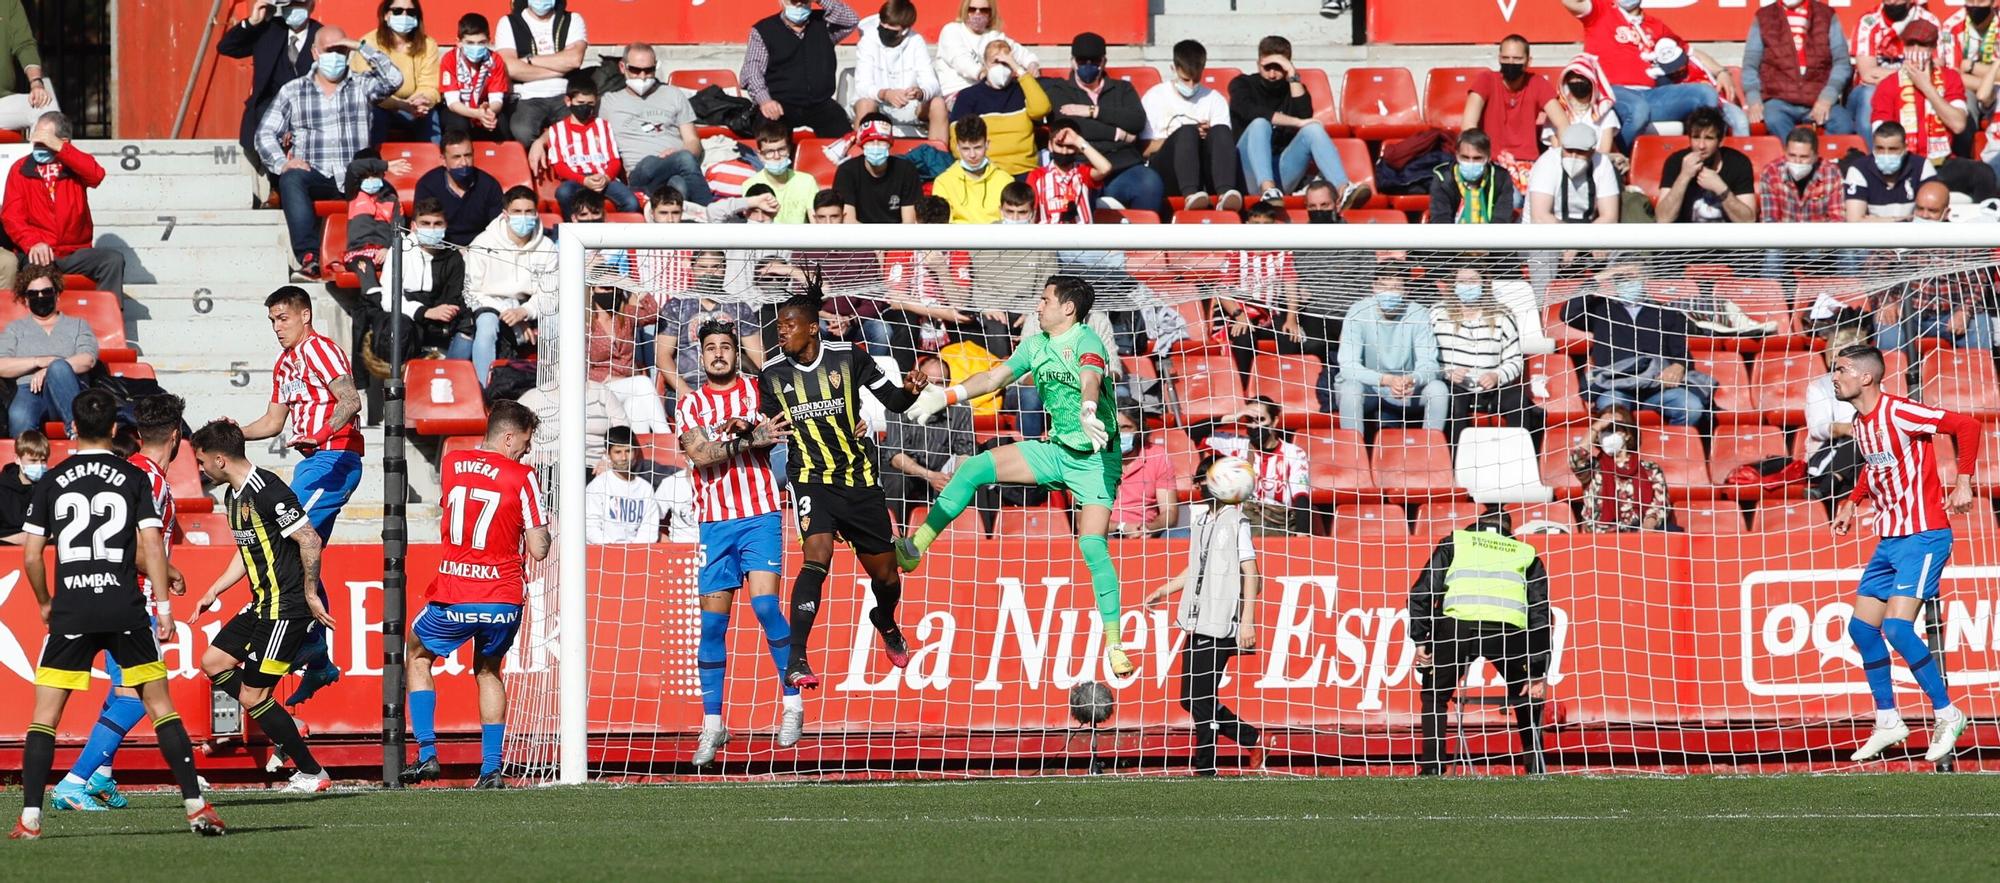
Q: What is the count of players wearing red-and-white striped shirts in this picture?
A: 5